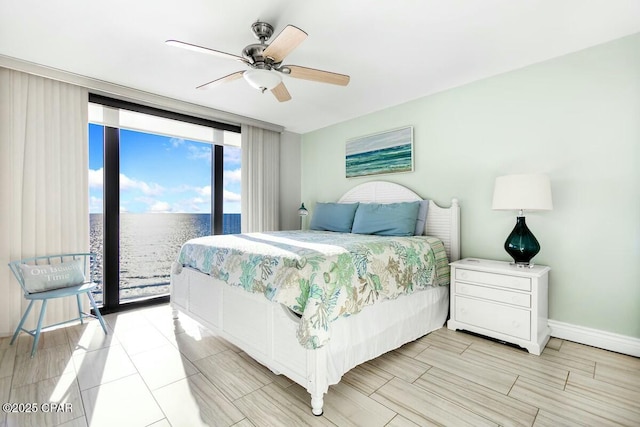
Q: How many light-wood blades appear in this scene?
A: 5